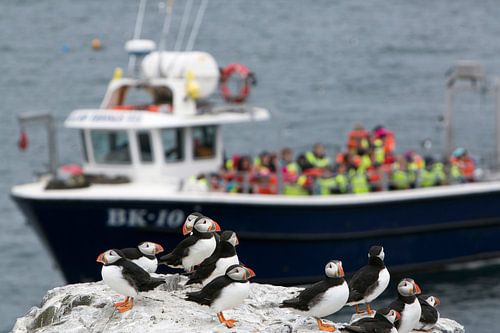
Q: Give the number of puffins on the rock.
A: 11